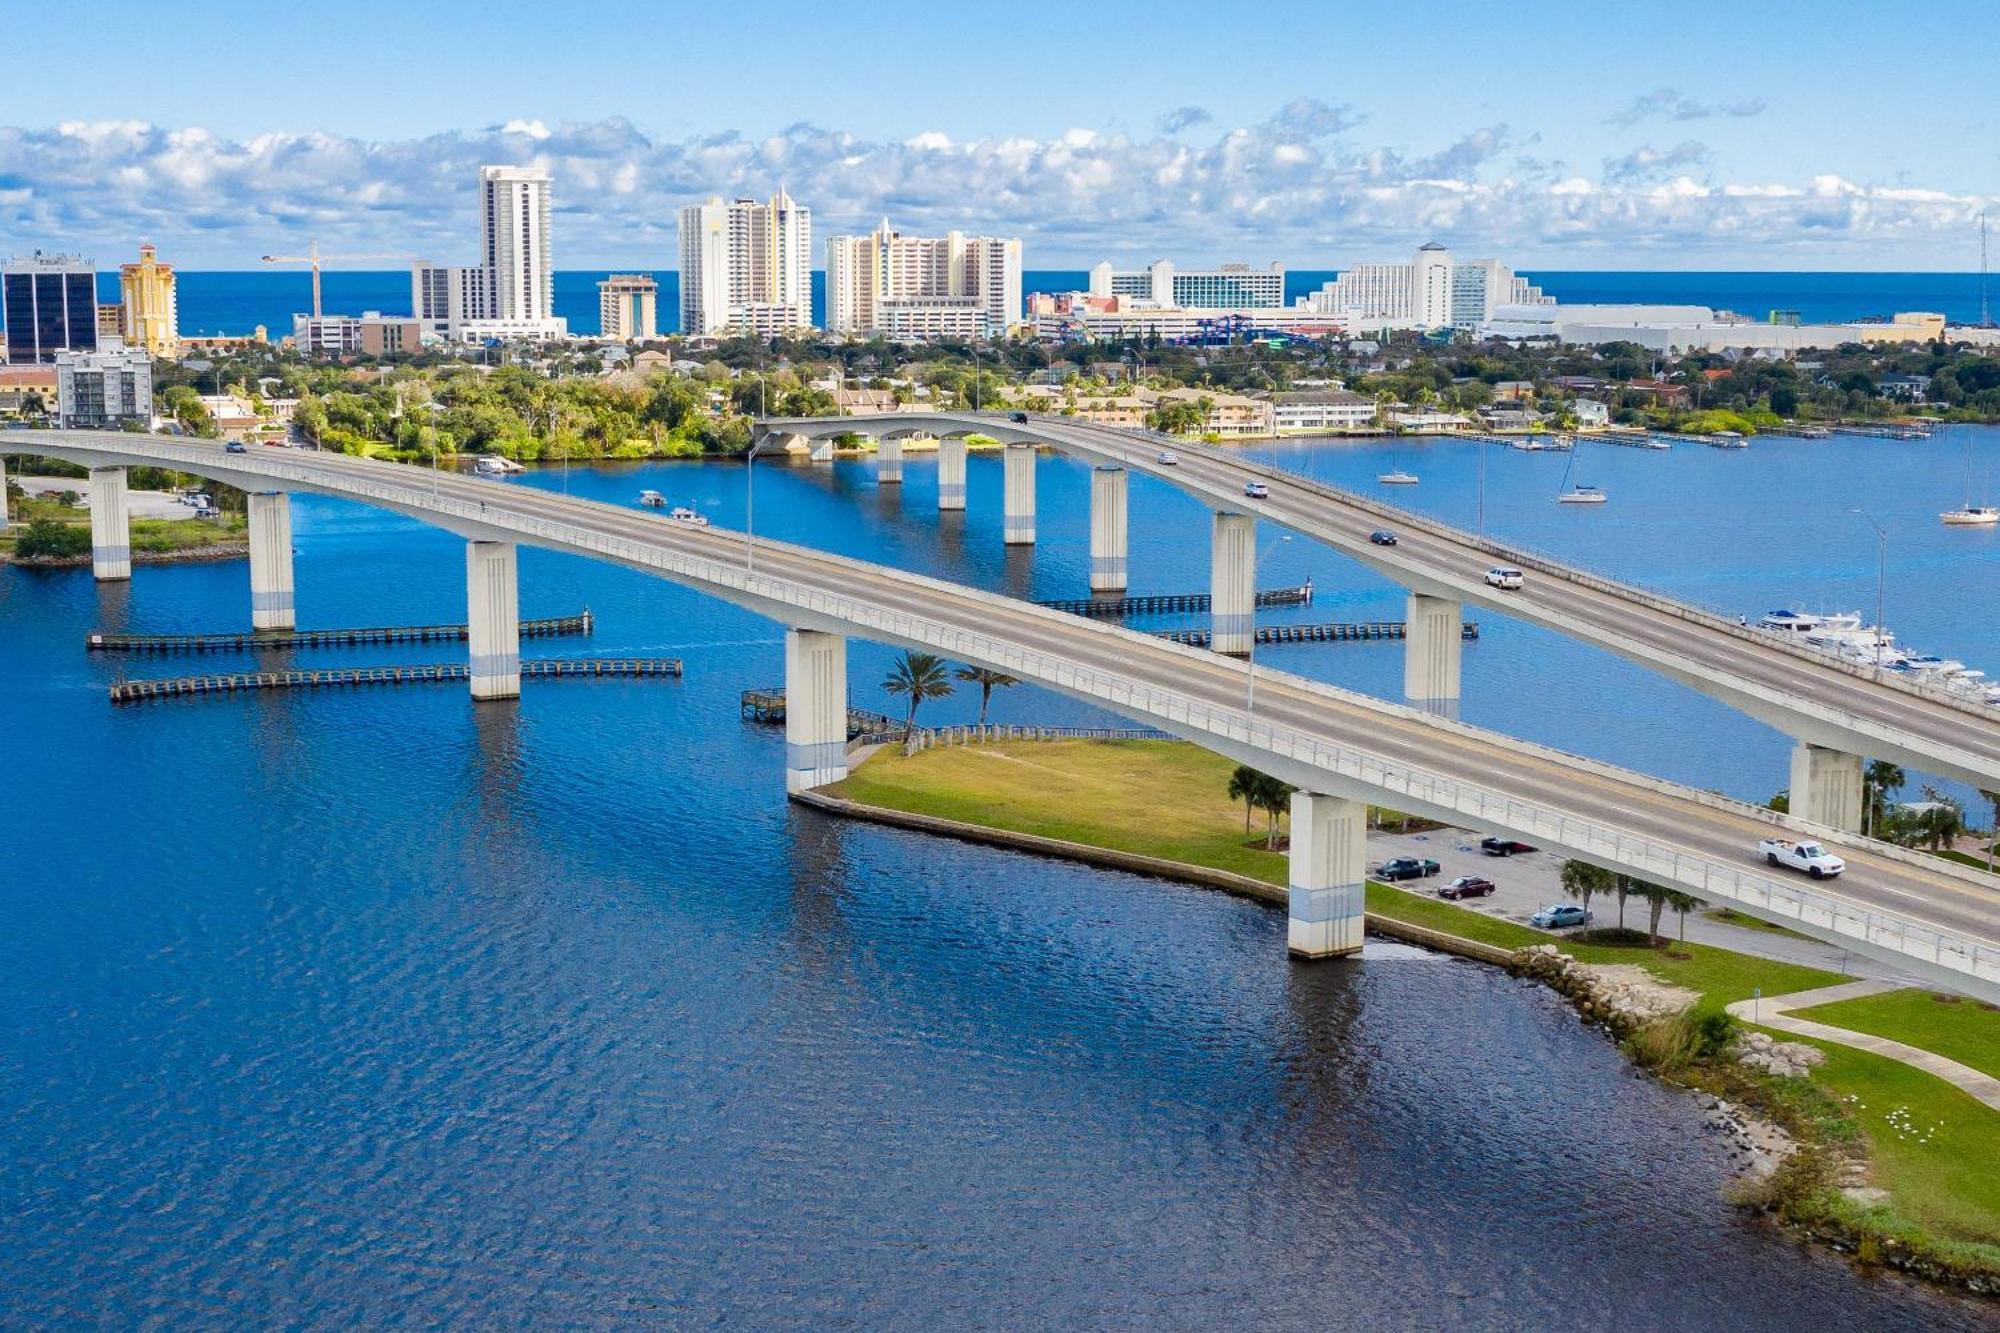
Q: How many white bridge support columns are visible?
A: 14